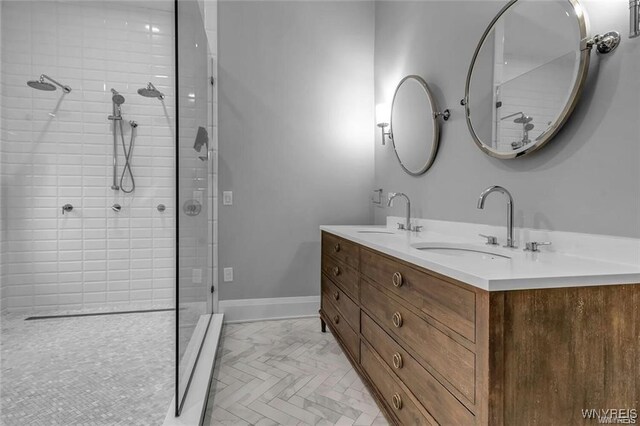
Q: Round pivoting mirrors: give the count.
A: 2